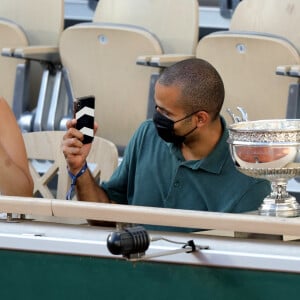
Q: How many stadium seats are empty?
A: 6